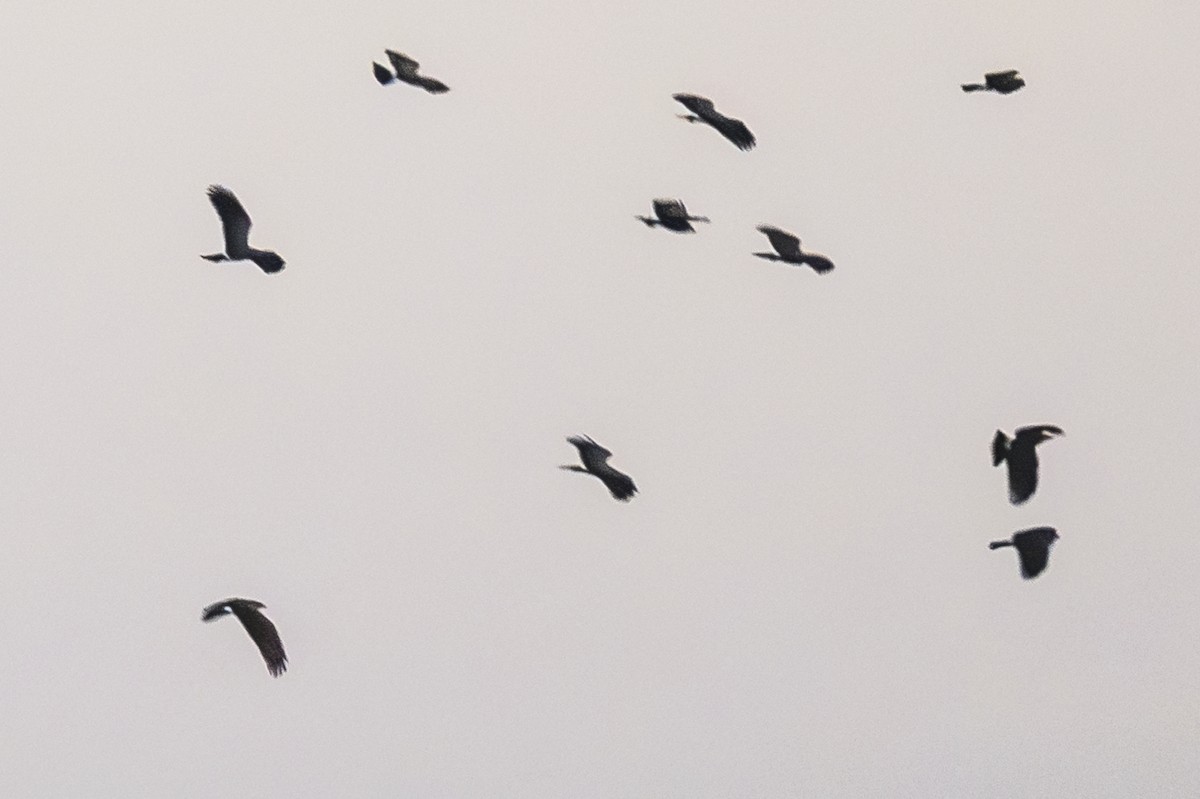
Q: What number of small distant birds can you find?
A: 10